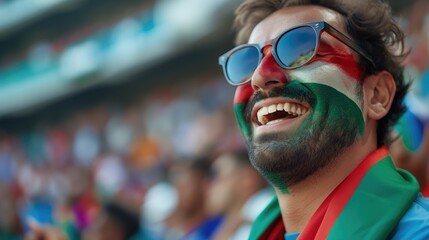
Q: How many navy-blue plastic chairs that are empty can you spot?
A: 0